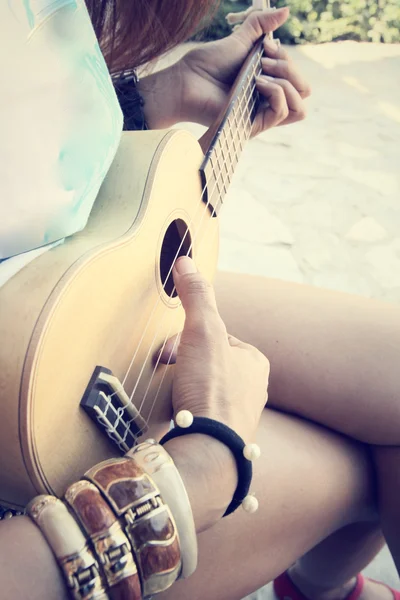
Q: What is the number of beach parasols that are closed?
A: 0